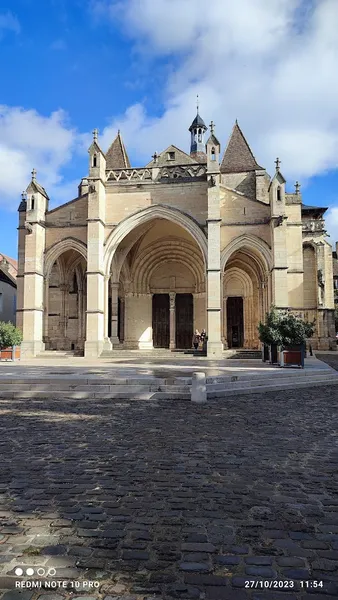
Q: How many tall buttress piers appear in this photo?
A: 4